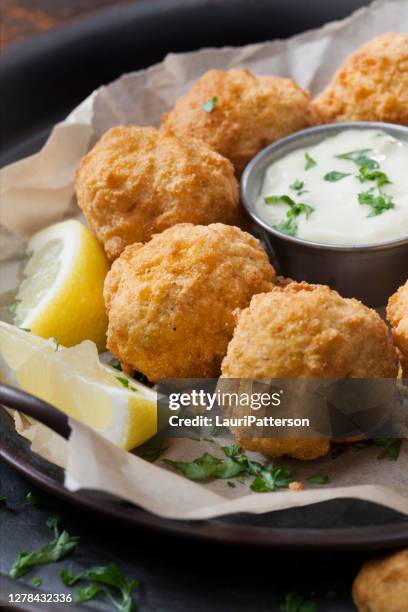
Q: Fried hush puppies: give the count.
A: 7